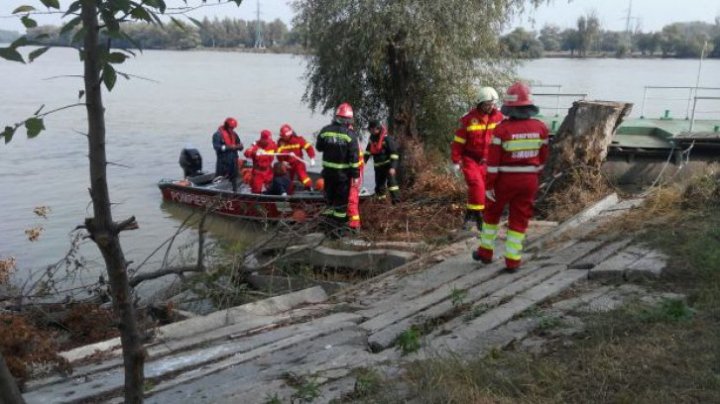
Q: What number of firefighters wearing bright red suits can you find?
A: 5